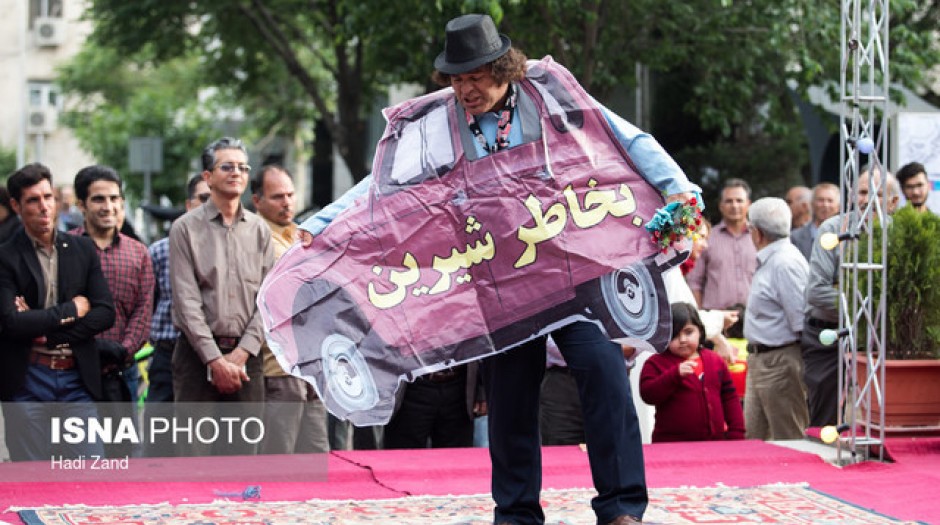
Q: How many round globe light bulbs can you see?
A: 4